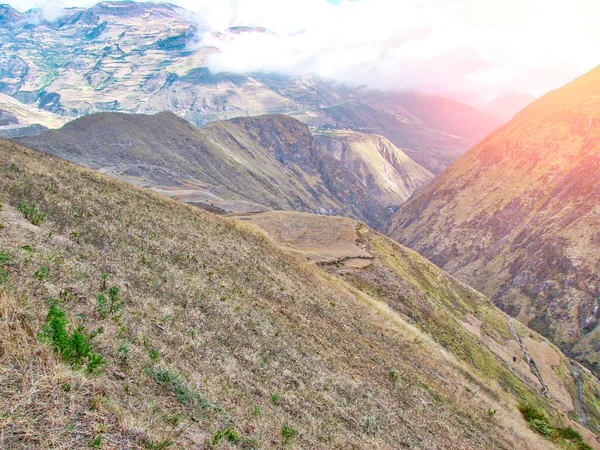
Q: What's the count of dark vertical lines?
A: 2